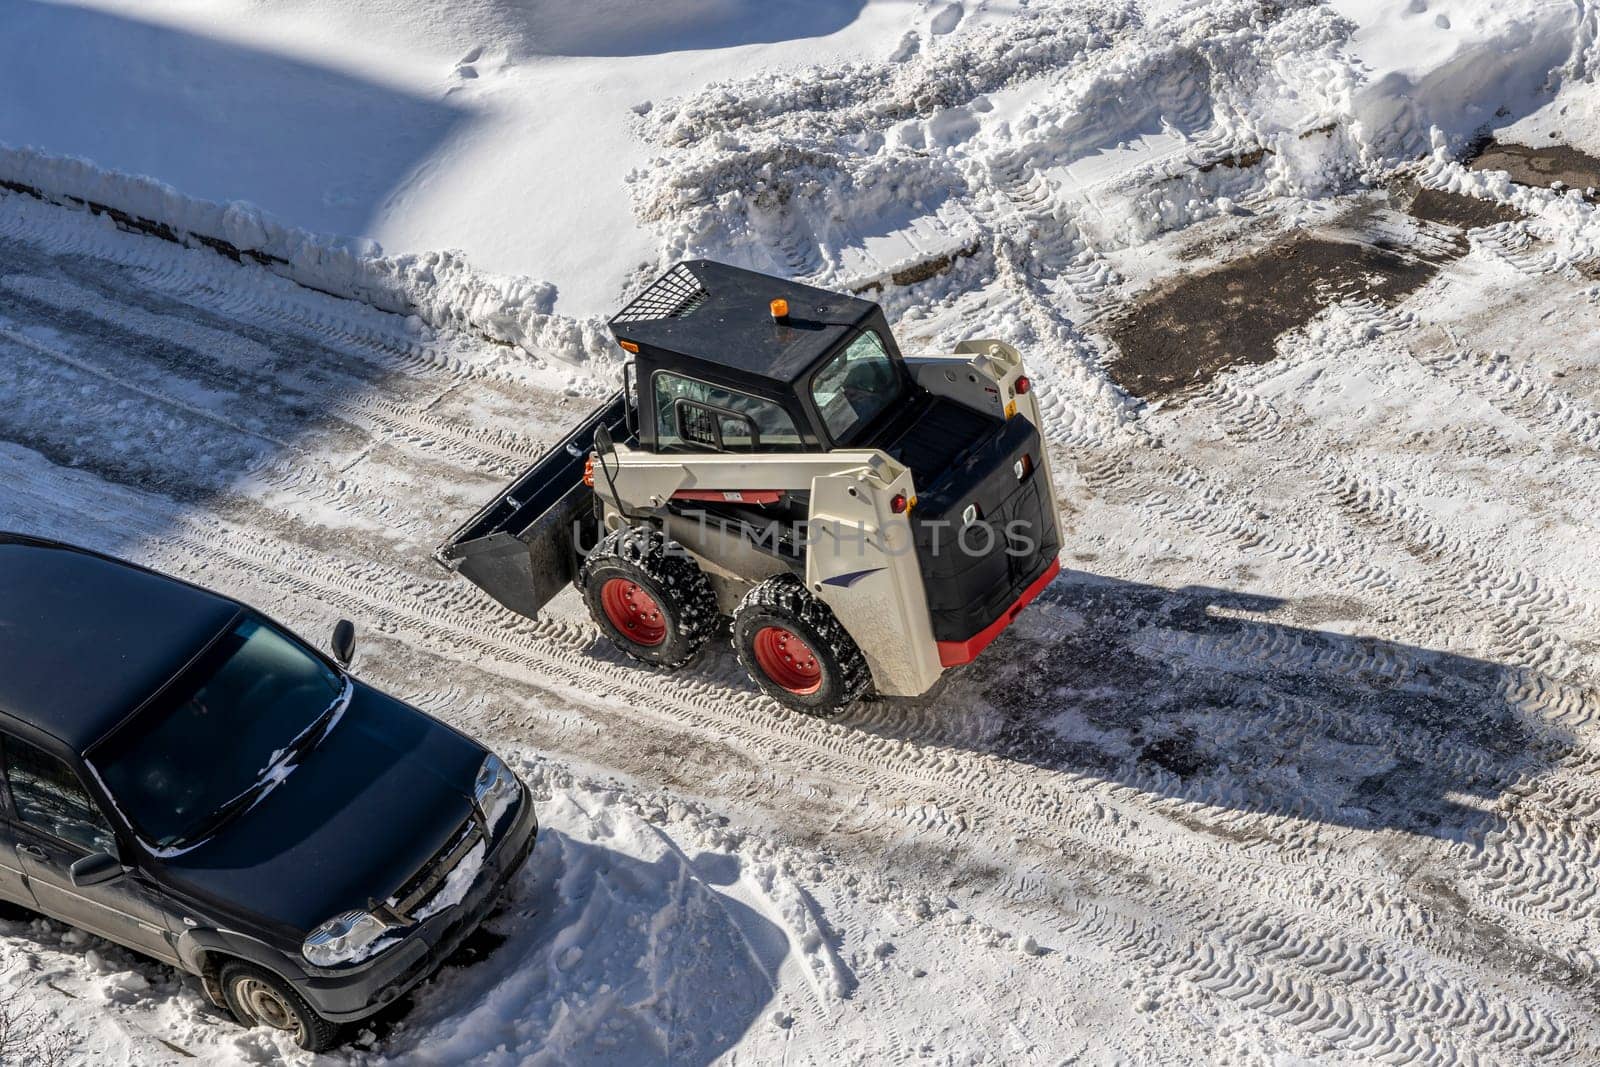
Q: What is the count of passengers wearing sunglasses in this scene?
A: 0